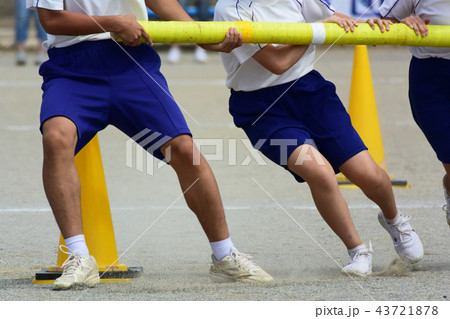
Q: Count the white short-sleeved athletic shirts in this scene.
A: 3